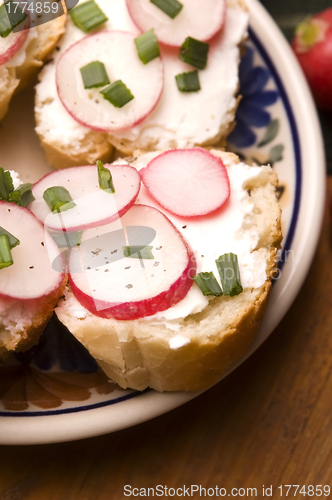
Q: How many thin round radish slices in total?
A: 7